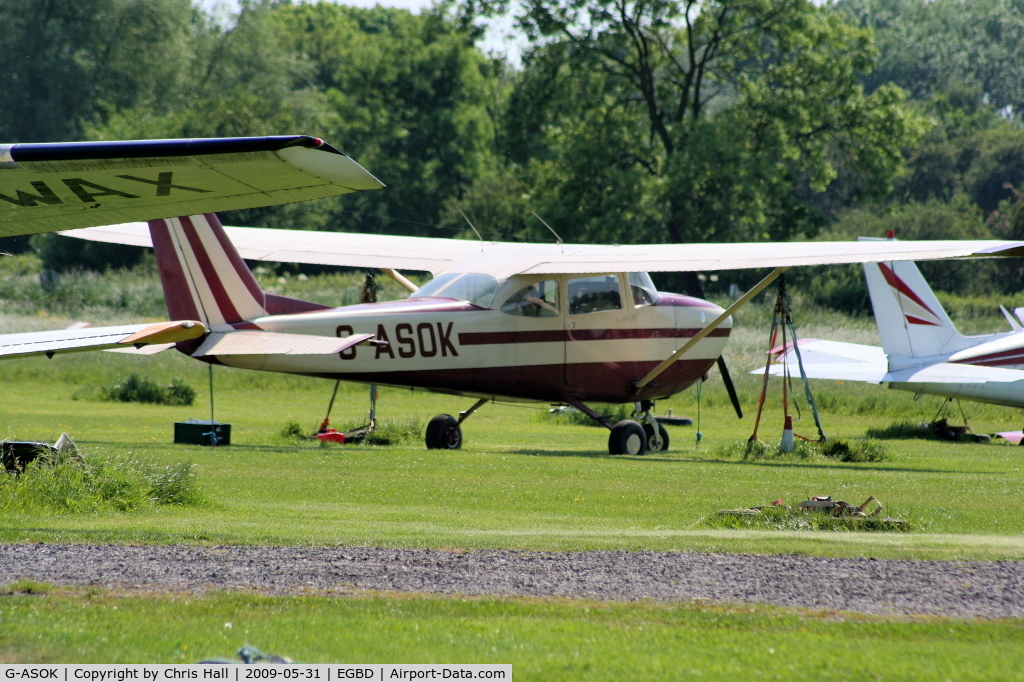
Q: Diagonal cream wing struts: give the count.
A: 2